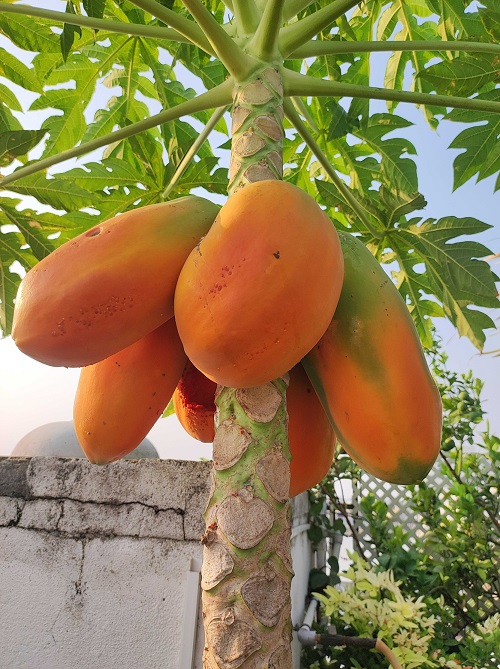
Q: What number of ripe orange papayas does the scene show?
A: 6